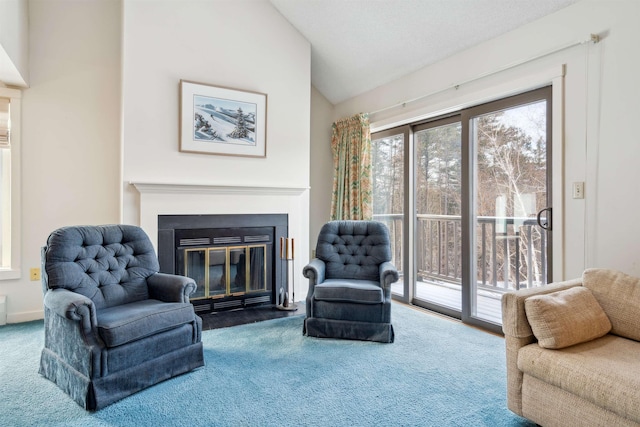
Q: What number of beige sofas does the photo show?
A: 1